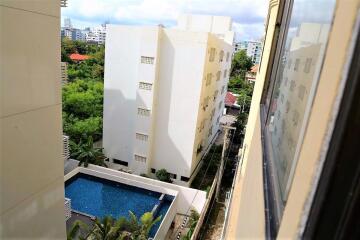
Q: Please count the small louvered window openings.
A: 5